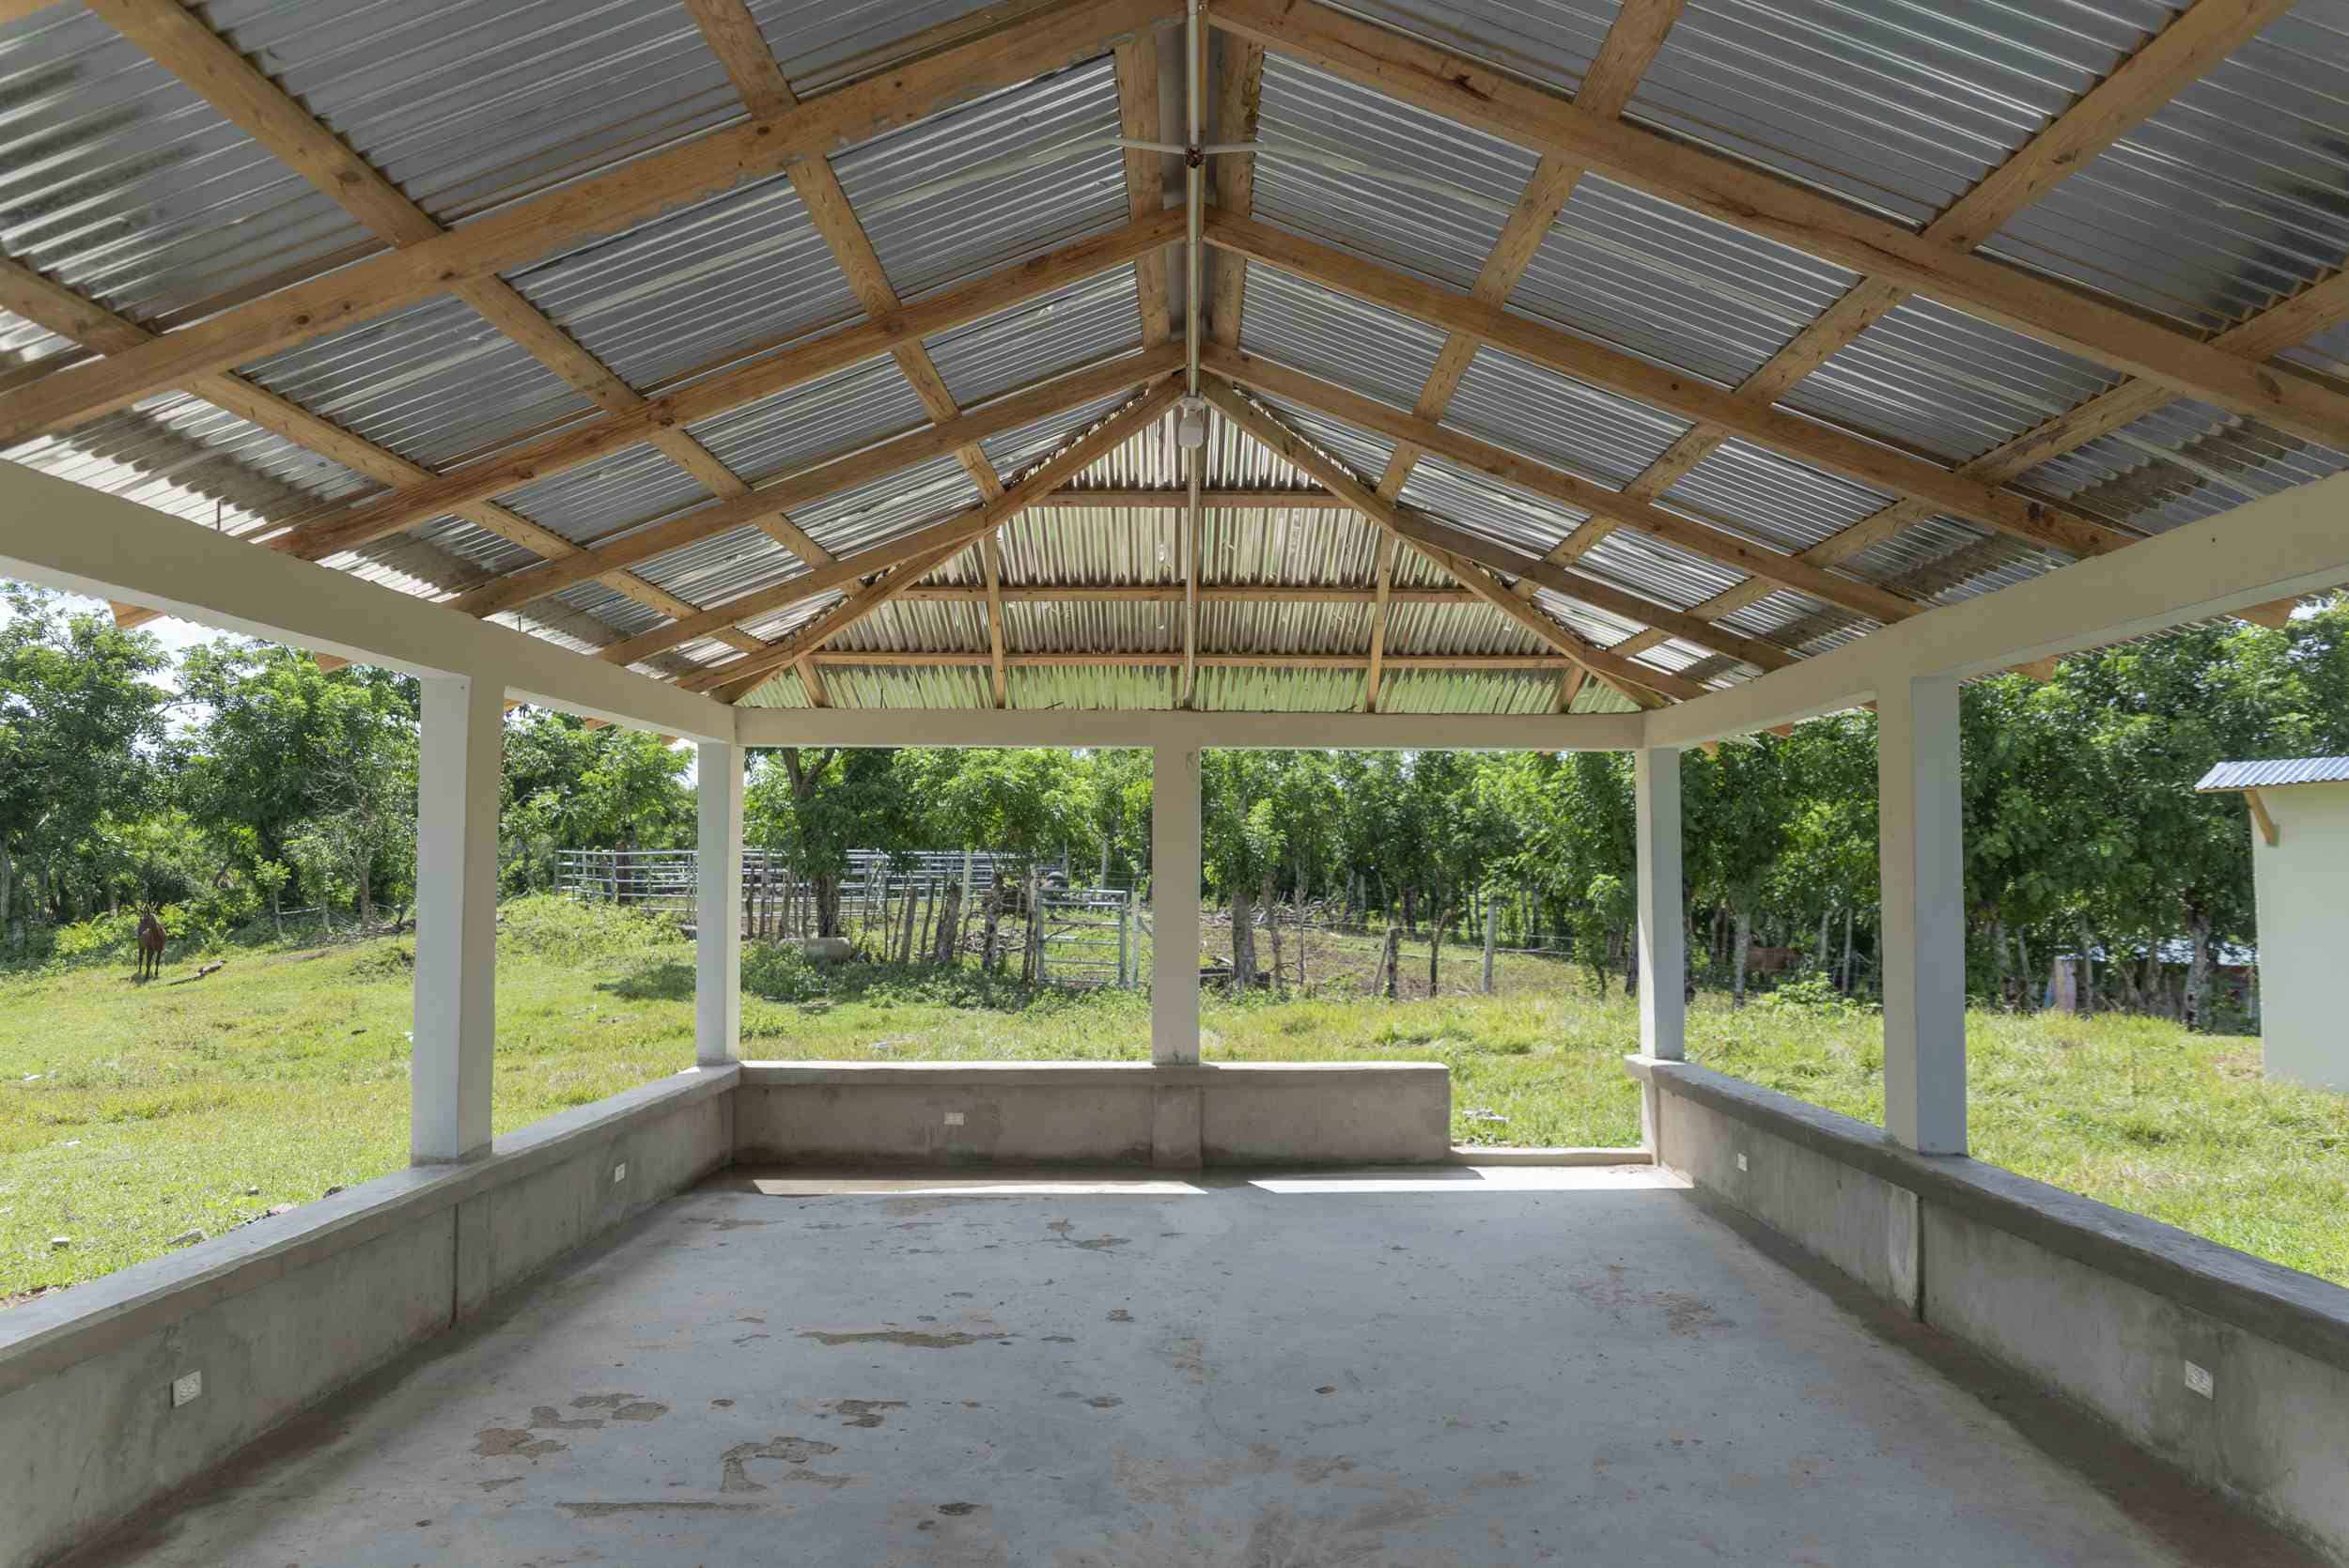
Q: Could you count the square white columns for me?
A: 5